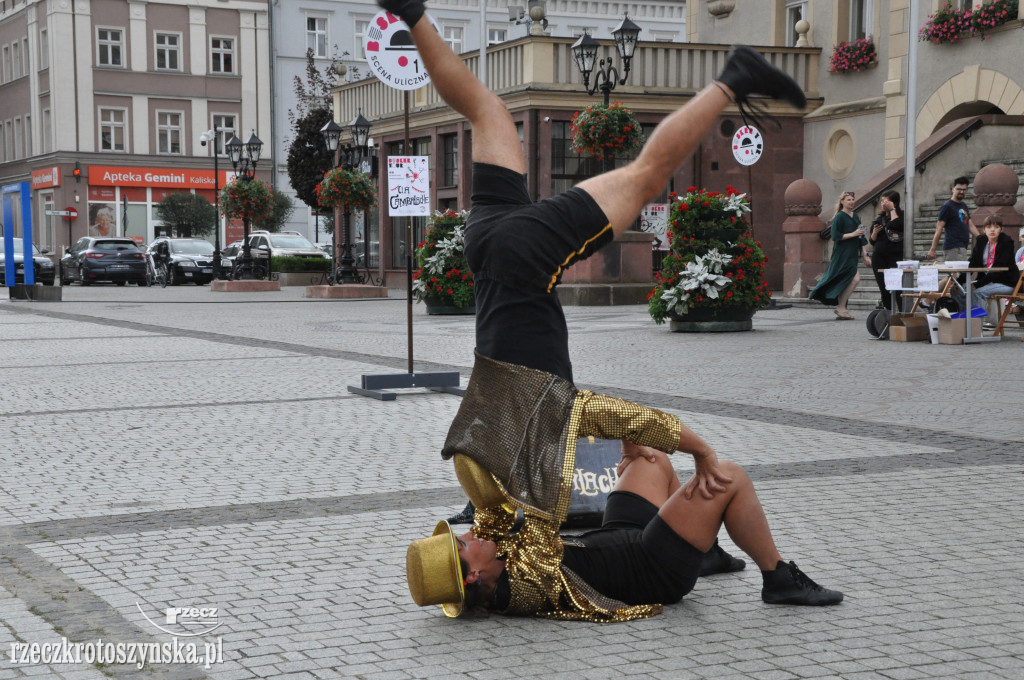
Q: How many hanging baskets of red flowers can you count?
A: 3